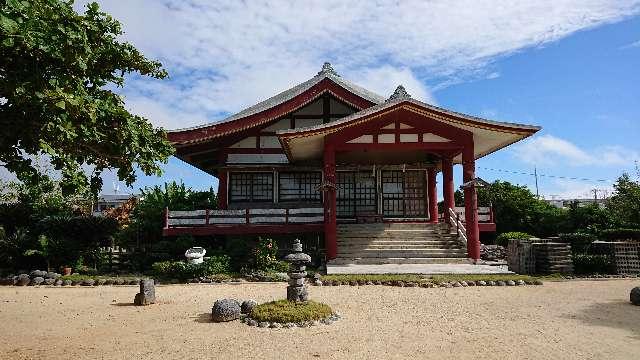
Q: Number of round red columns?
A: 5